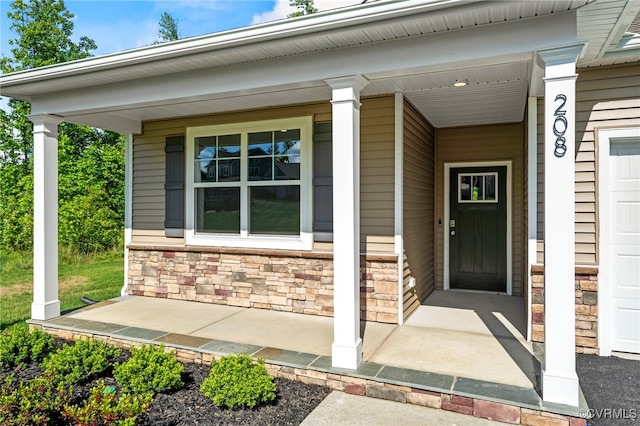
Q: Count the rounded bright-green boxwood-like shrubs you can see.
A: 4